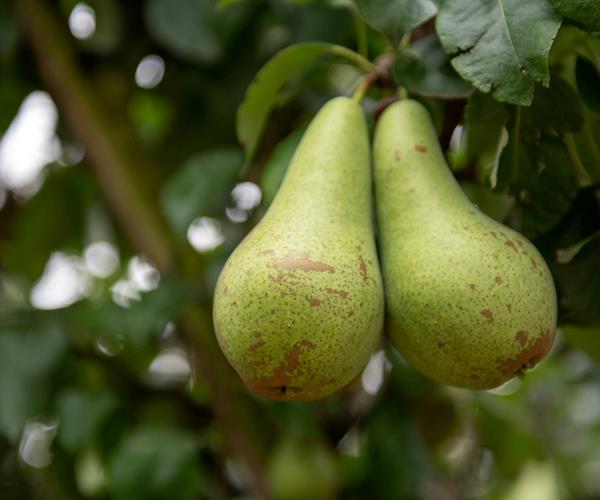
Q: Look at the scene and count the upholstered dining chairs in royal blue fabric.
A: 0